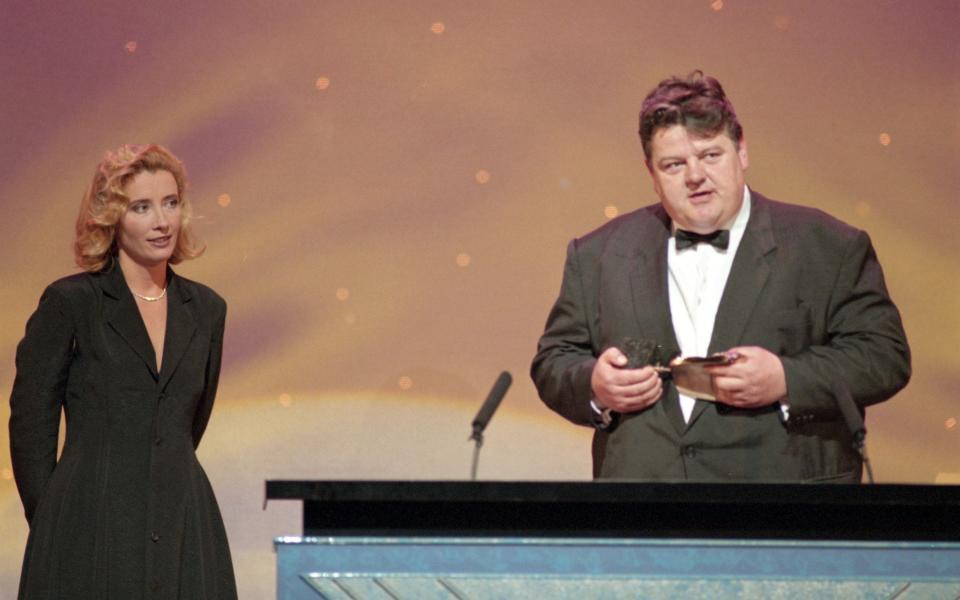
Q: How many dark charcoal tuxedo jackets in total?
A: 1